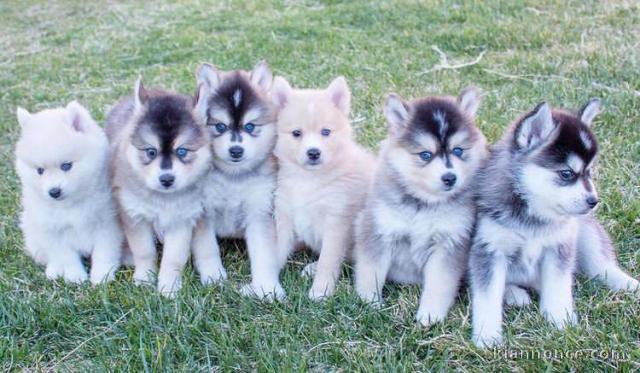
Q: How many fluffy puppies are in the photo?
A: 6